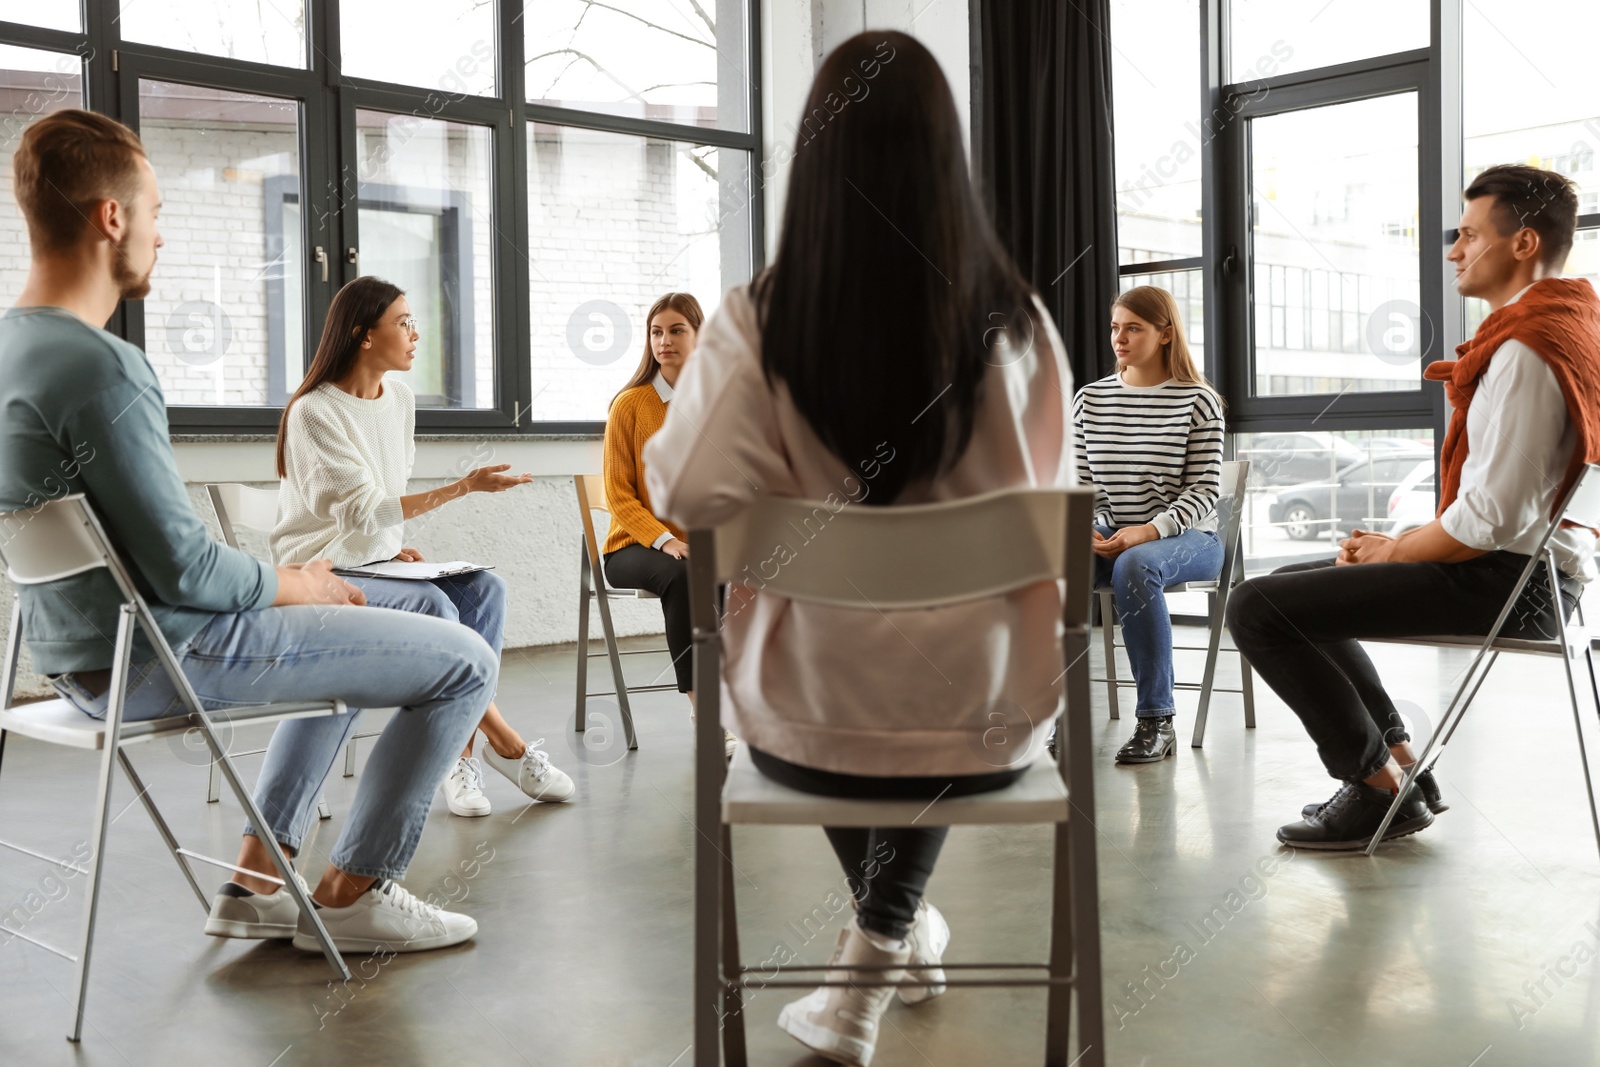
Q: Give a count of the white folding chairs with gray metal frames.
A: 6